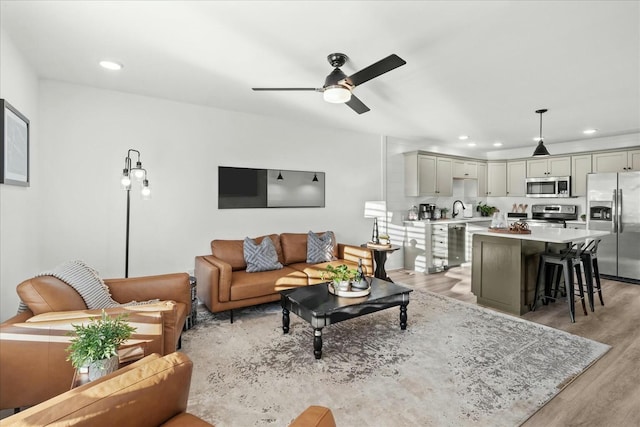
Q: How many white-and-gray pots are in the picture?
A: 2